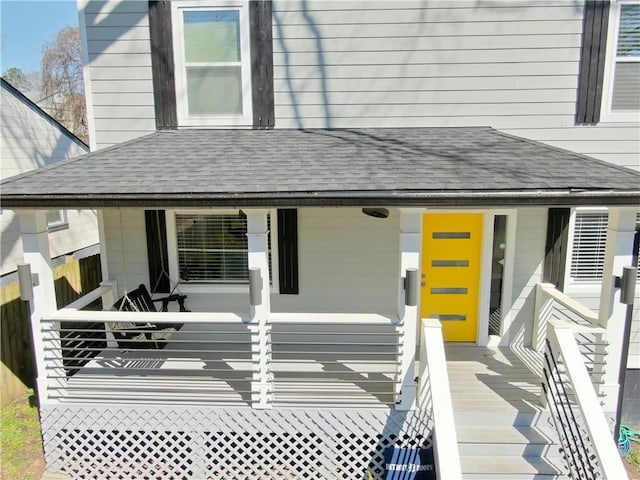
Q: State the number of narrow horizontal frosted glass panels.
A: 4